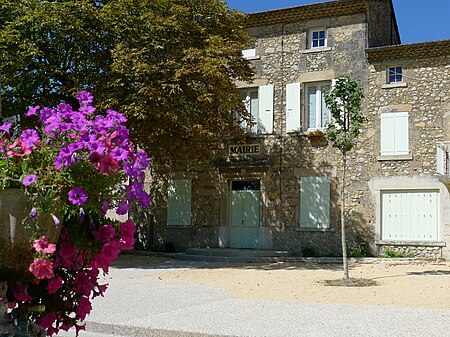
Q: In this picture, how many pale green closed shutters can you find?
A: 4